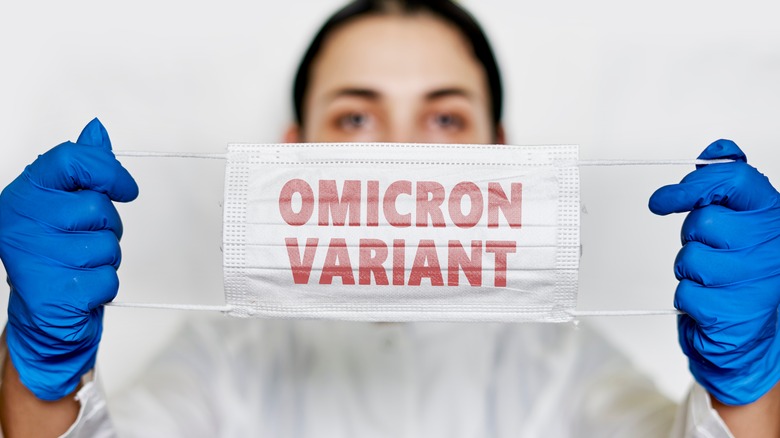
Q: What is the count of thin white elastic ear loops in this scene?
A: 2